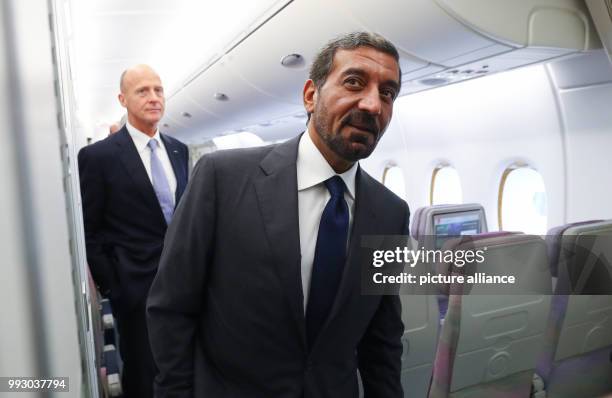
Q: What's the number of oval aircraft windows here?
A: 3